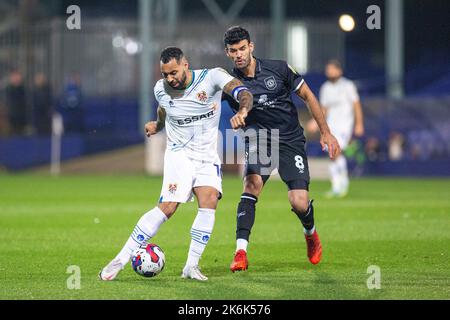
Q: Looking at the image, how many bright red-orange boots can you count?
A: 2